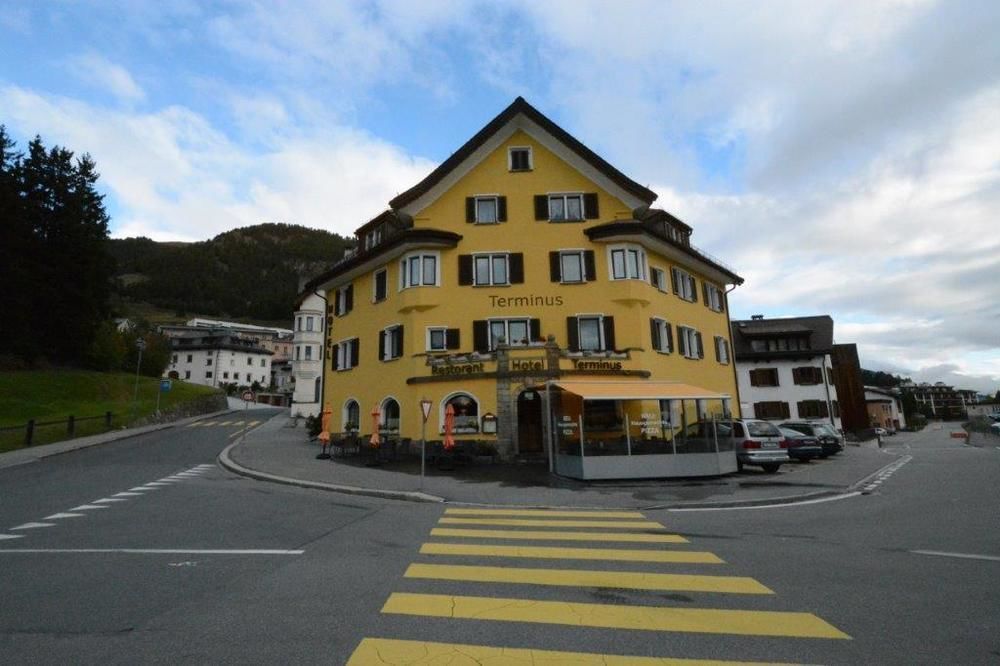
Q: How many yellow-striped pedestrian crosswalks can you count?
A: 2